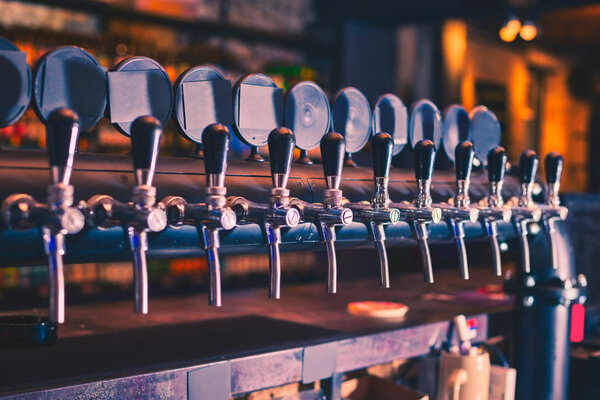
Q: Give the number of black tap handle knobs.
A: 11